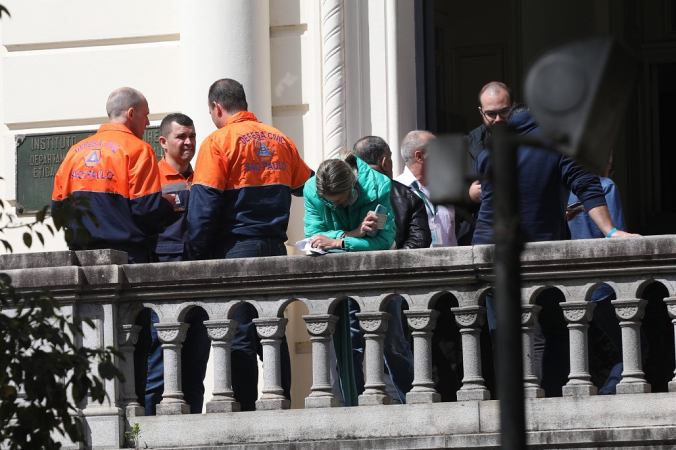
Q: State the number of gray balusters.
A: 12